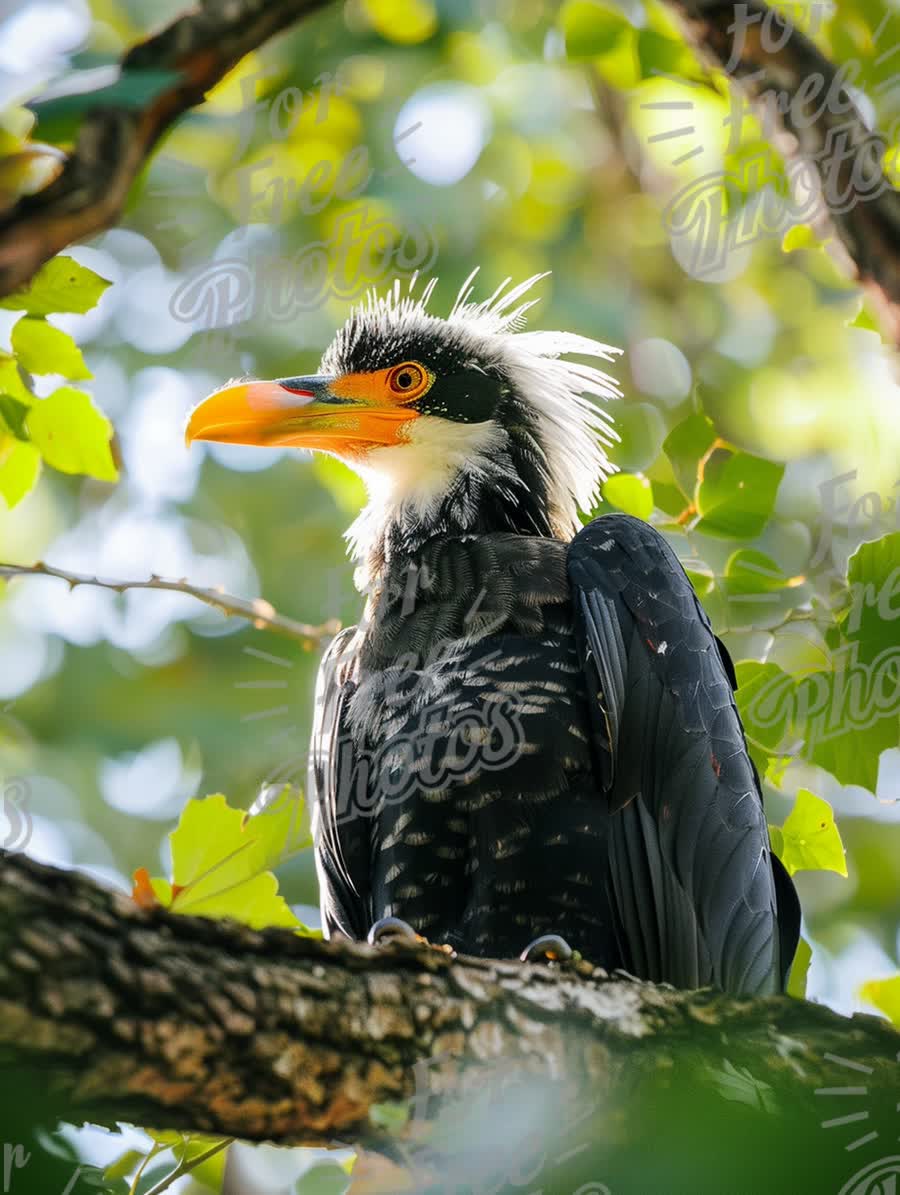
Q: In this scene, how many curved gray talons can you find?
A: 2